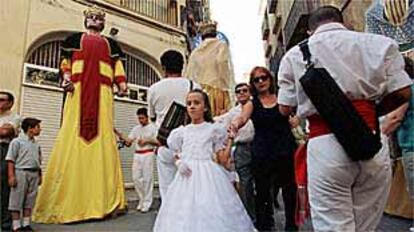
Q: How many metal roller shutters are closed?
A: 2